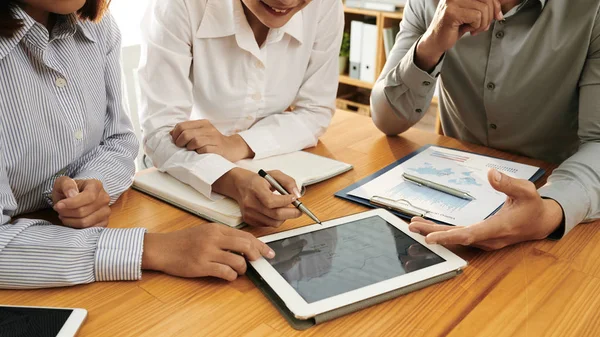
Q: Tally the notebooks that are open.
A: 1